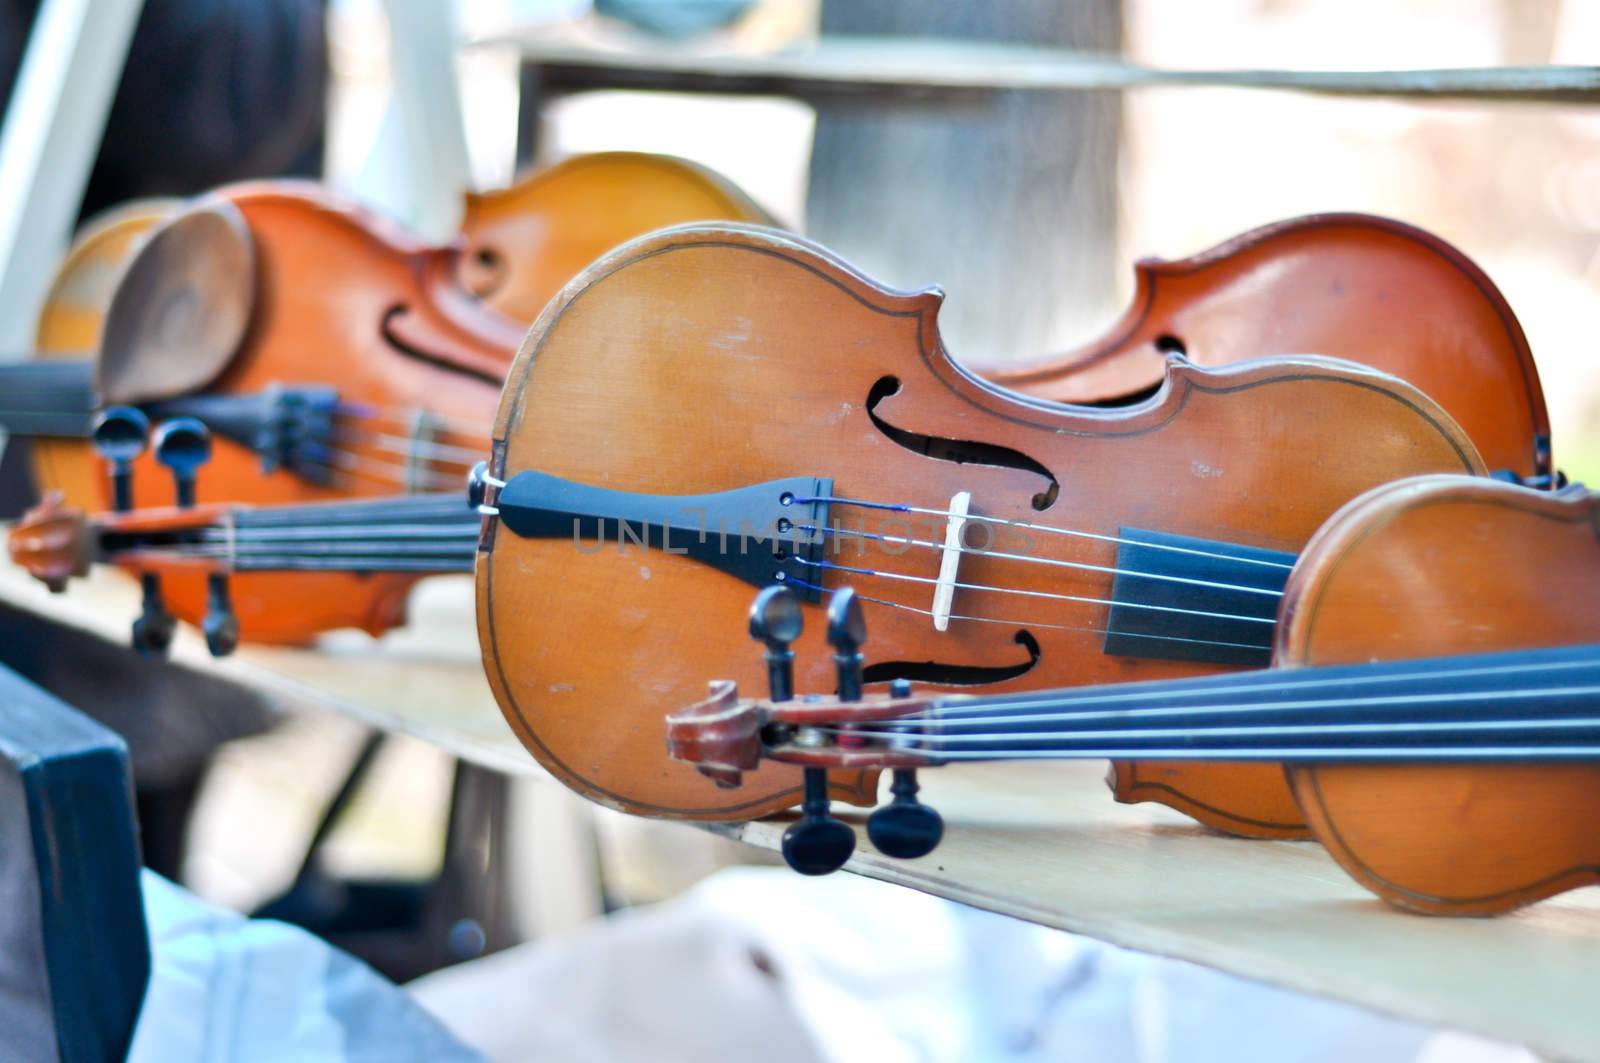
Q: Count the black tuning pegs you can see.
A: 8